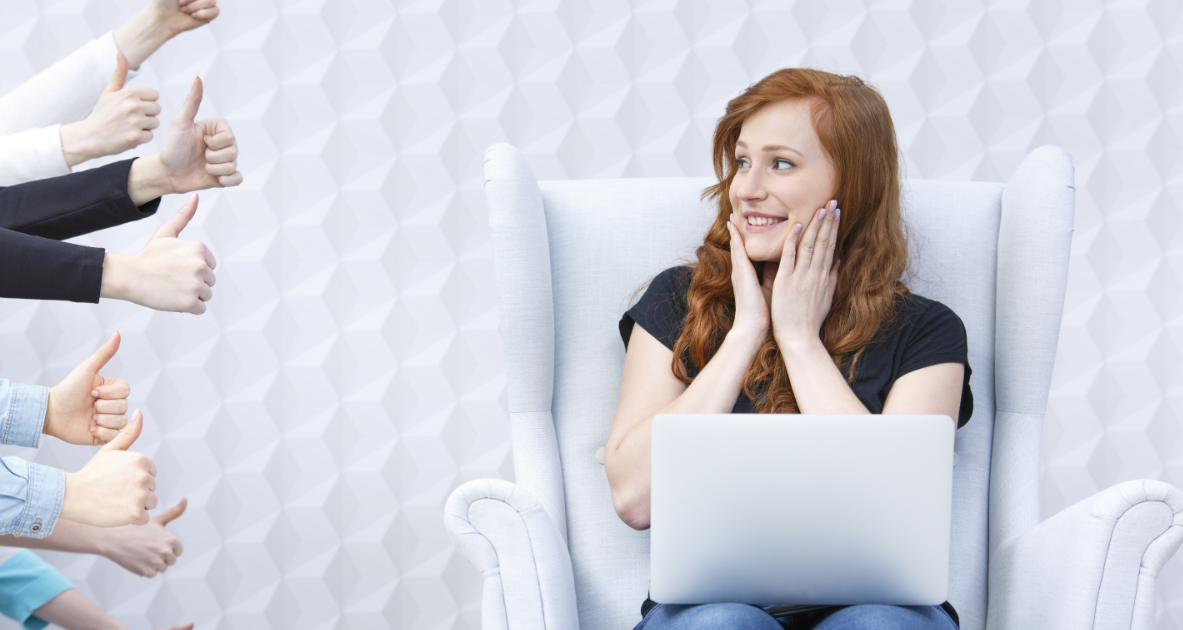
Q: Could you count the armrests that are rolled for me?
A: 2